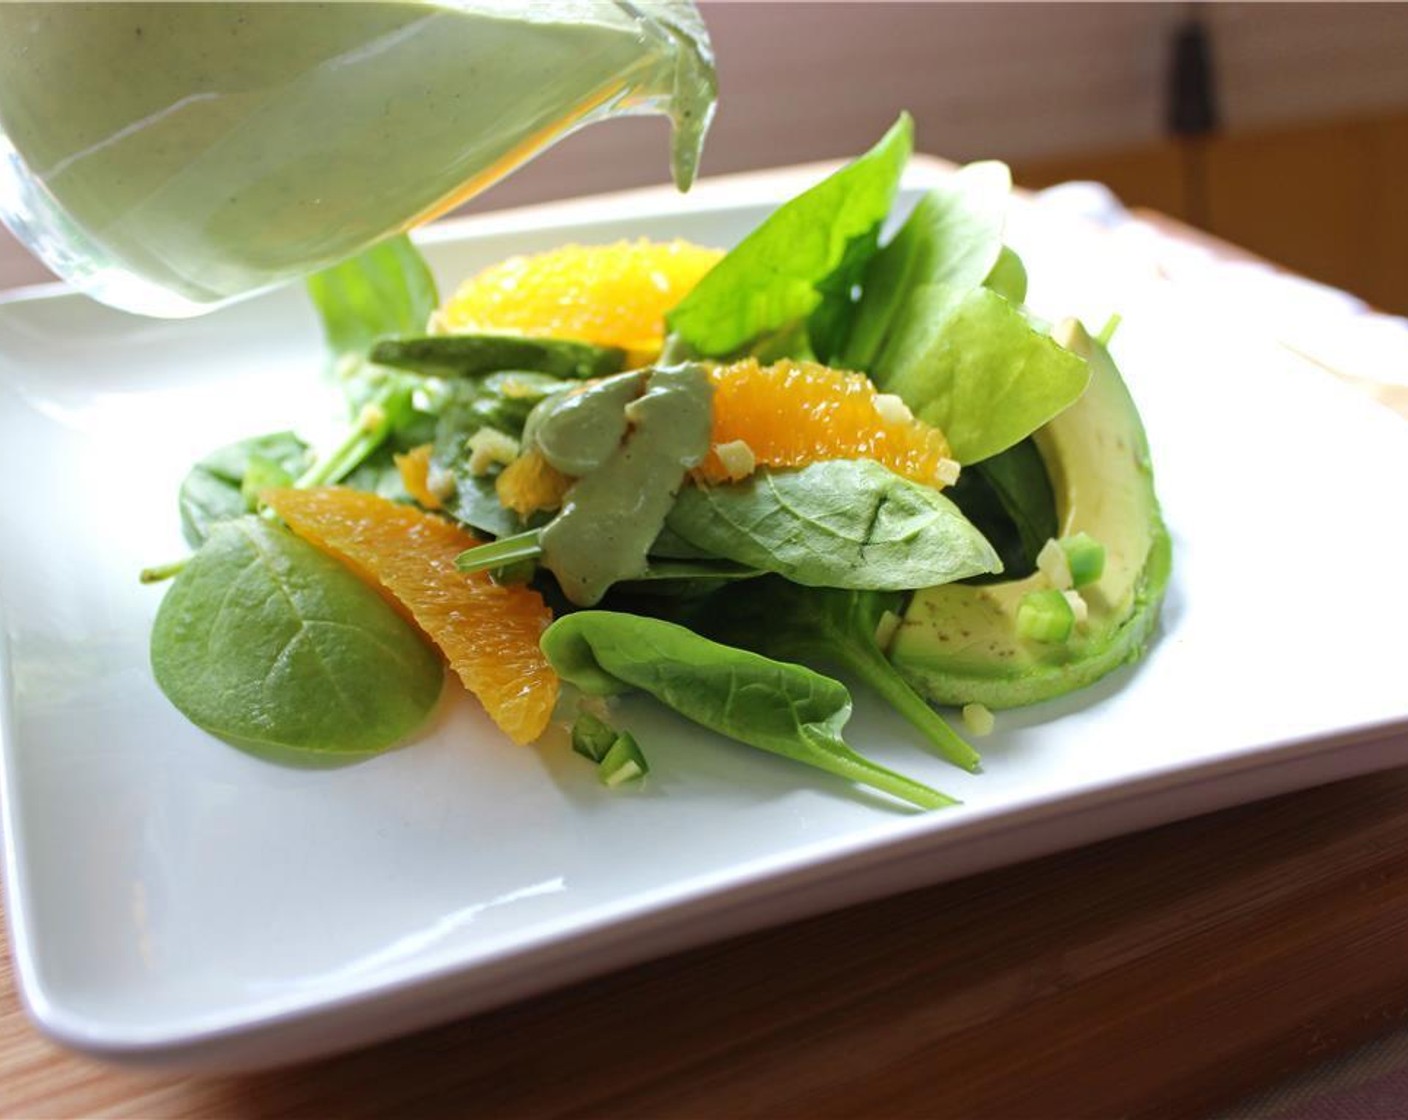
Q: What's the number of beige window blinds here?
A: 0